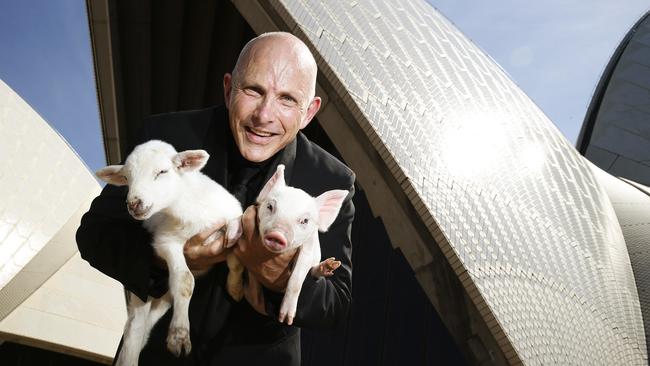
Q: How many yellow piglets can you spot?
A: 0